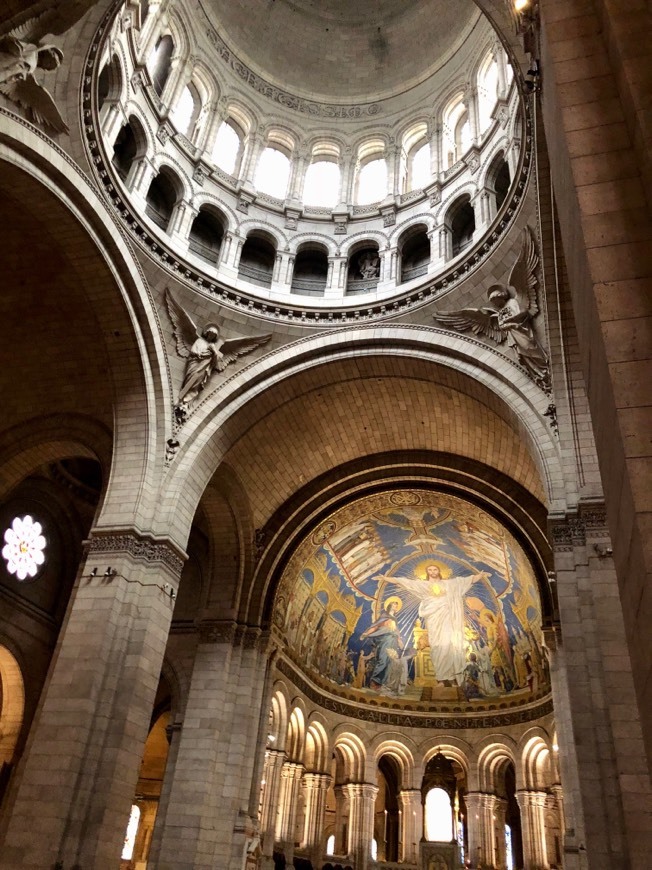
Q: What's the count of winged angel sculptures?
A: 3